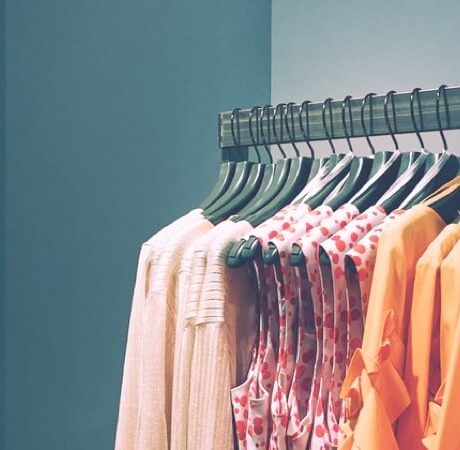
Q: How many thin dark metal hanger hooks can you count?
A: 12